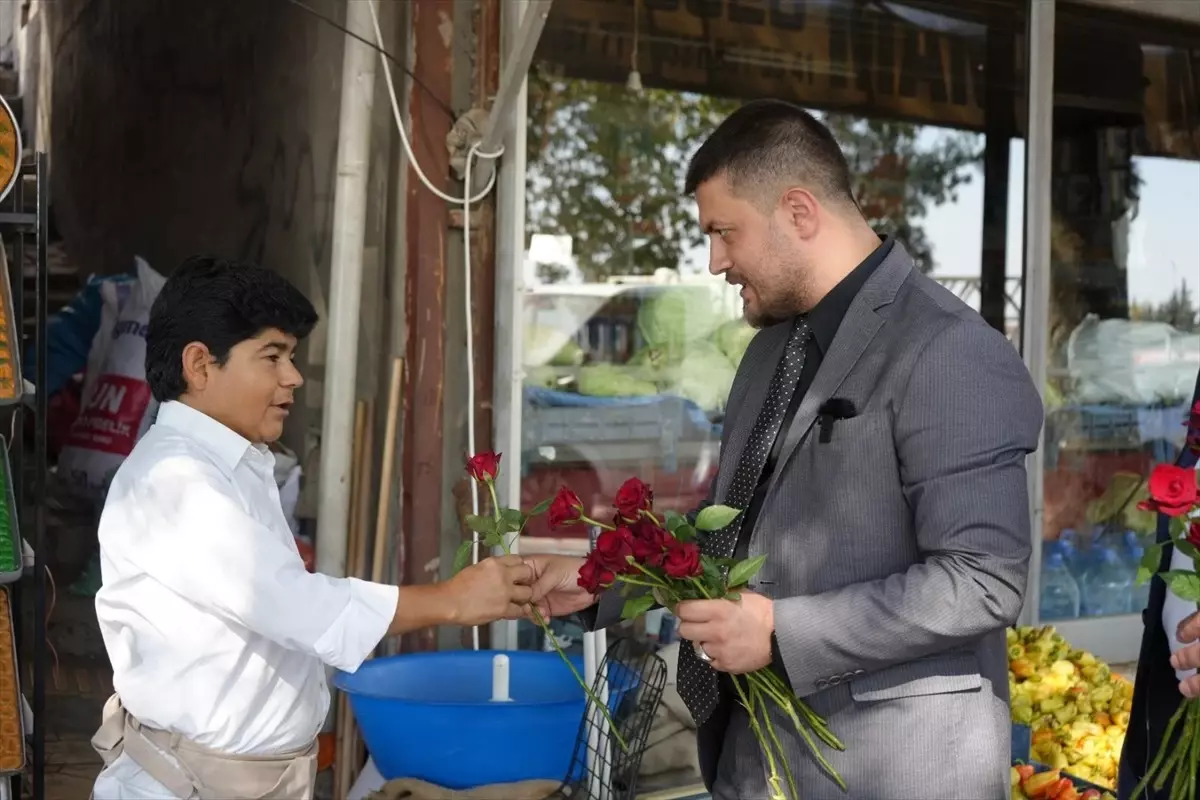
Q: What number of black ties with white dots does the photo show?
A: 1